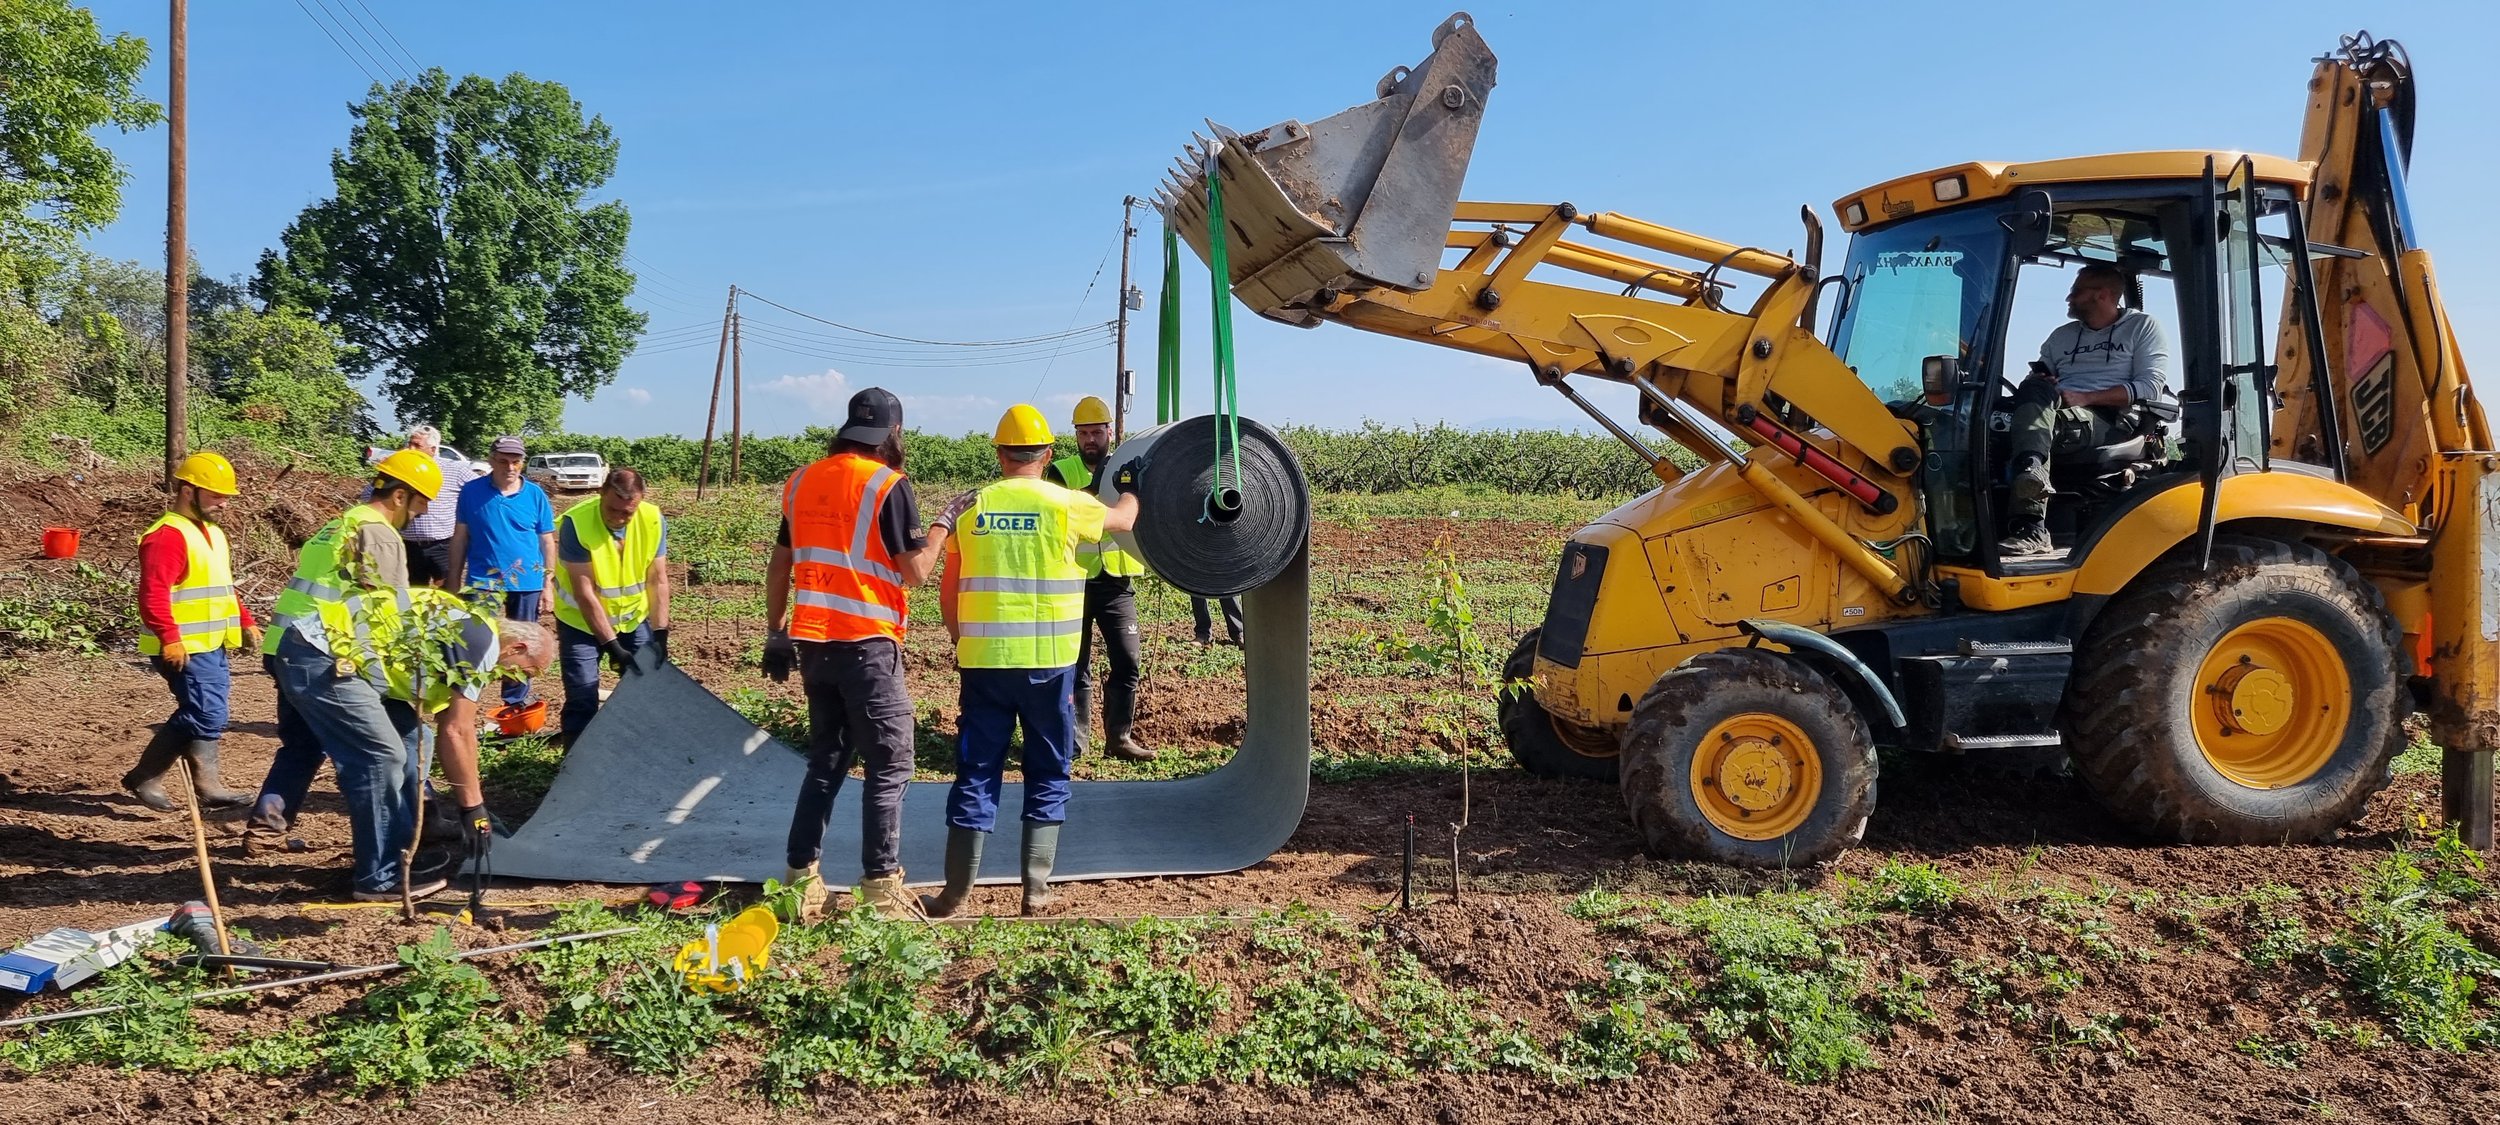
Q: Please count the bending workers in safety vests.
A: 3